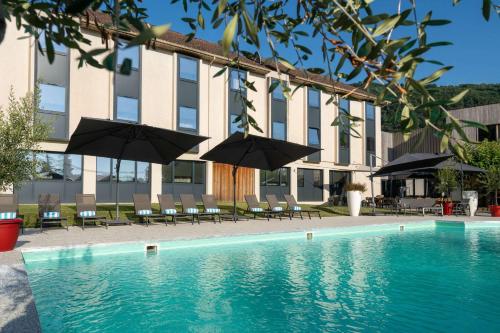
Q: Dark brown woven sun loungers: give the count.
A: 10